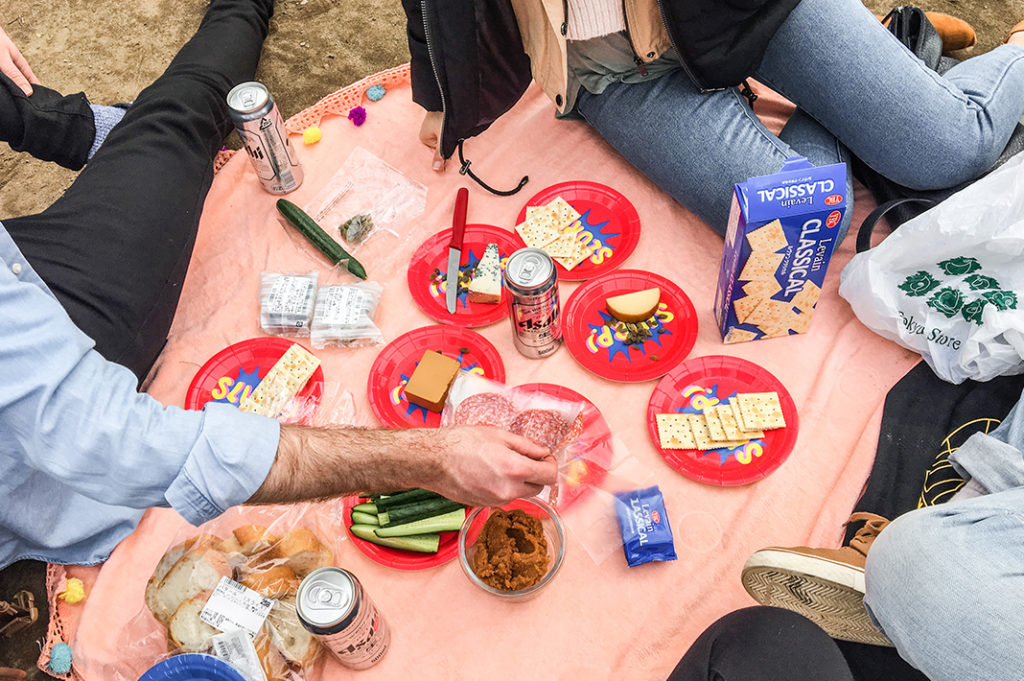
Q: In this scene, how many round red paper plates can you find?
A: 8